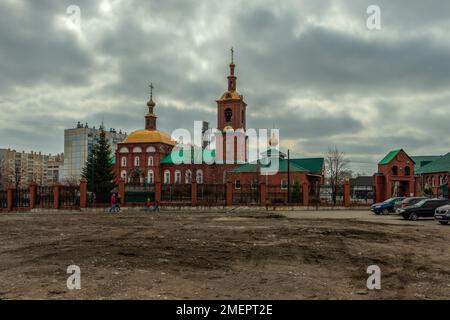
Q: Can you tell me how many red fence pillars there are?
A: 11